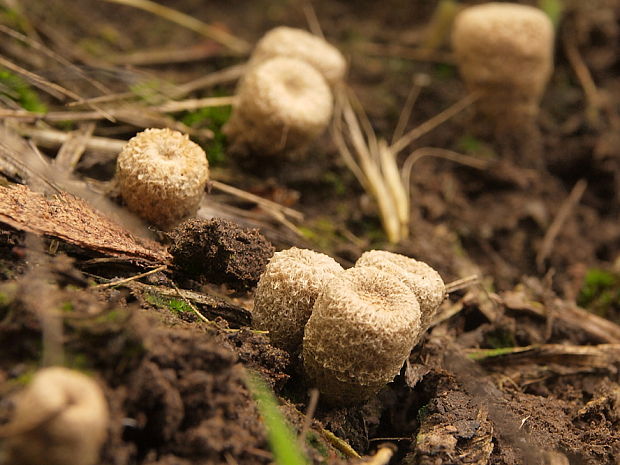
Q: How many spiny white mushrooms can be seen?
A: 8